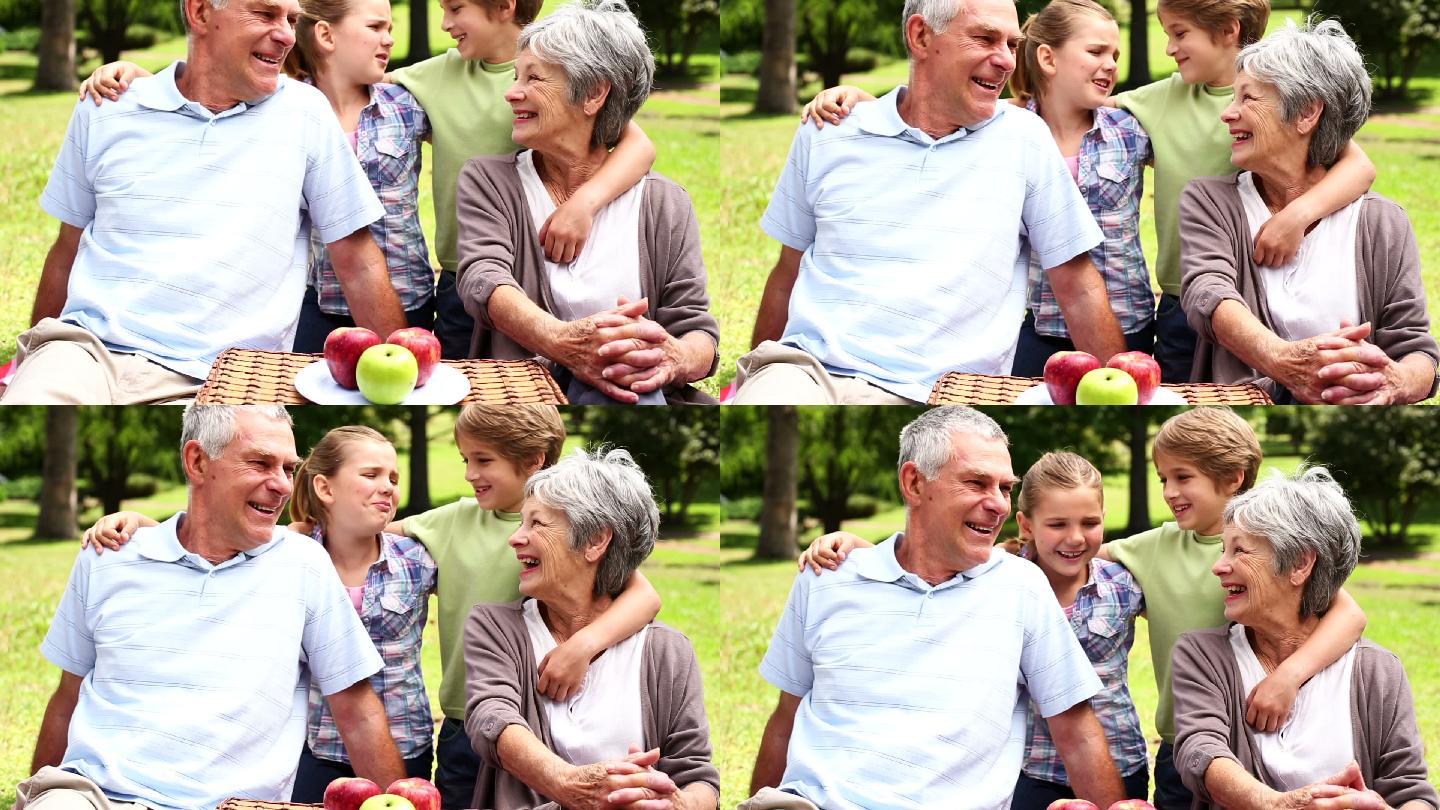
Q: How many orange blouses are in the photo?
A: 0